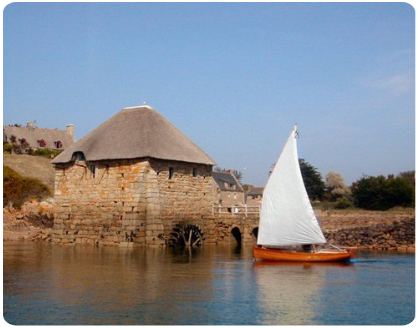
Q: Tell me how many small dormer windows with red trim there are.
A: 3